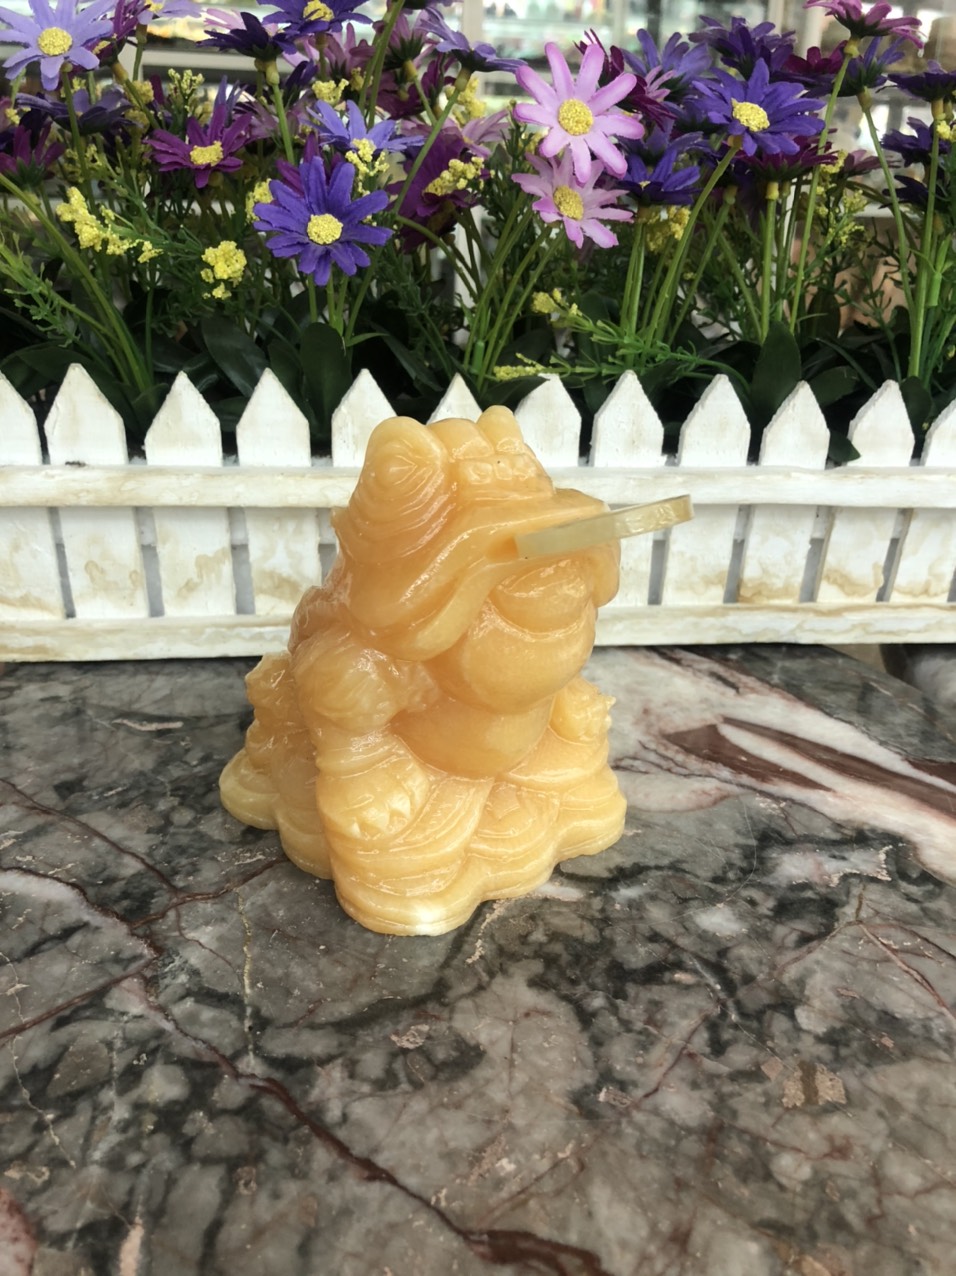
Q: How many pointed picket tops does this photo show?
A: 12